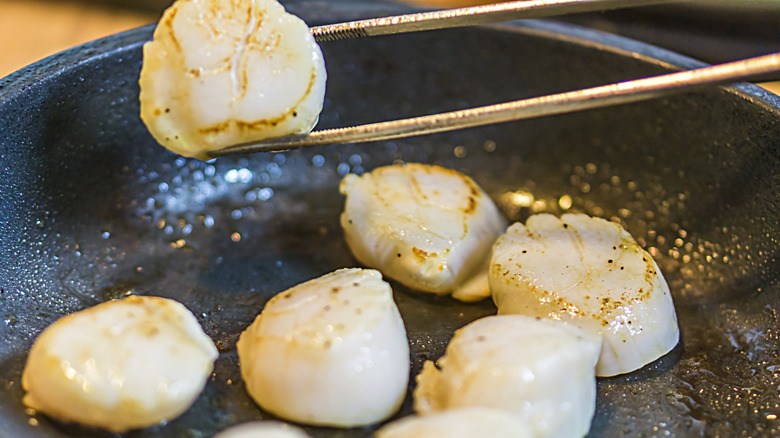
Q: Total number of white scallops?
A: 8